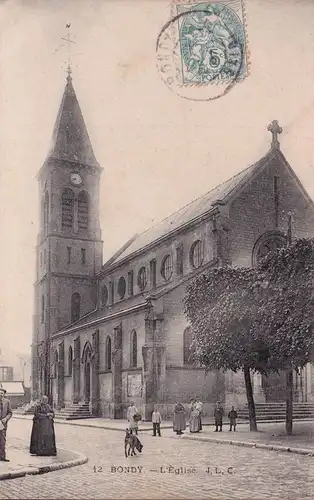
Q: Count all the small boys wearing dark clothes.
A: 2